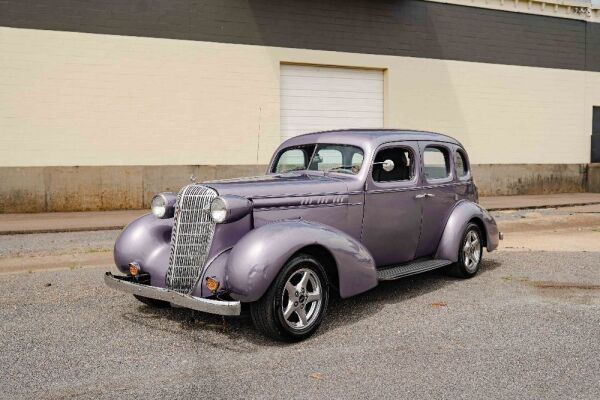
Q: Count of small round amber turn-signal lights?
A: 2